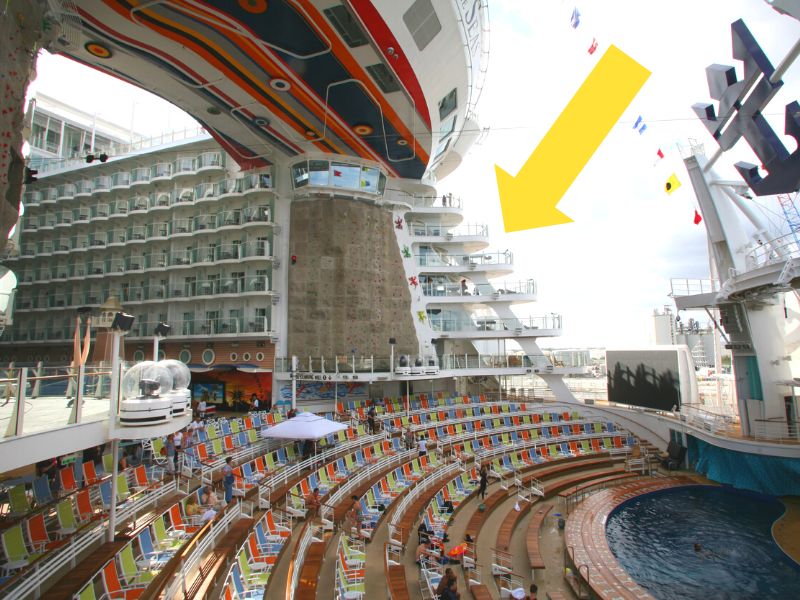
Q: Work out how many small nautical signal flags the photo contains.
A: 6